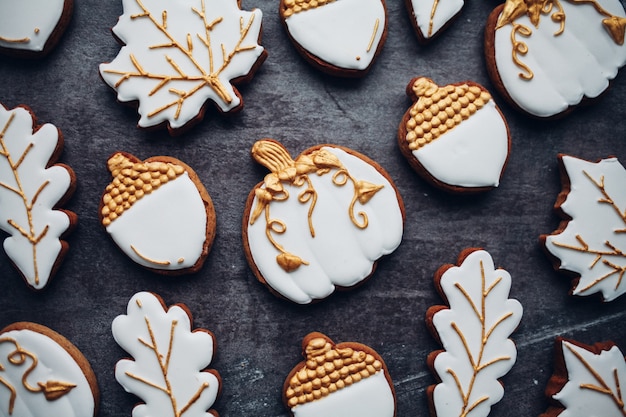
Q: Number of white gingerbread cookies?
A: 15